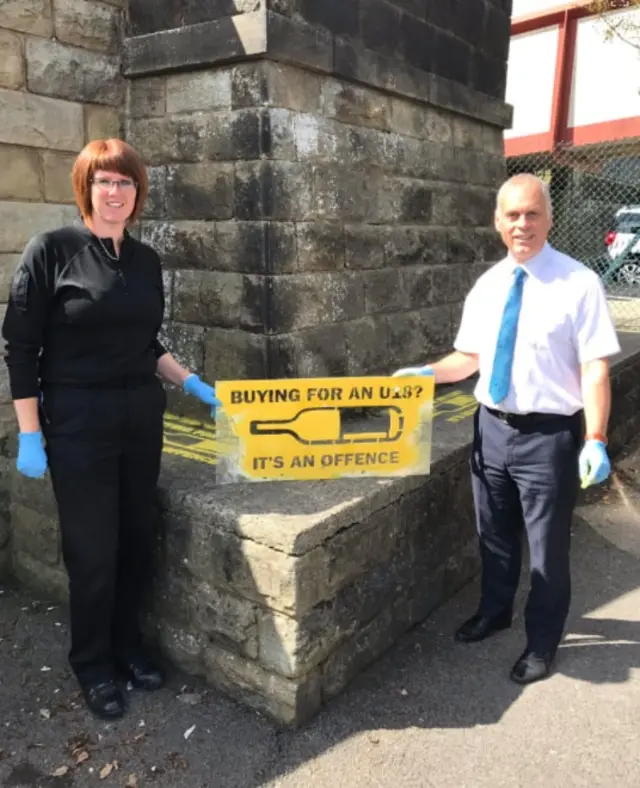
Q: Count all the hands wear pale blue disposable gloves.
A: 4